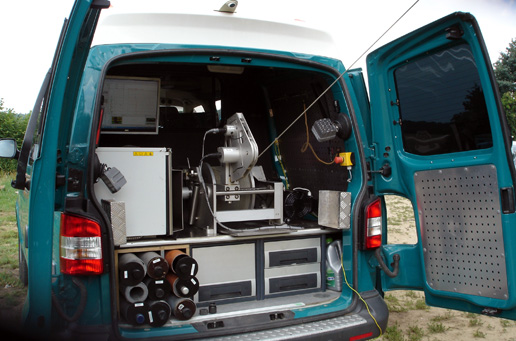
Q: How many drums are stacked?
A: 9